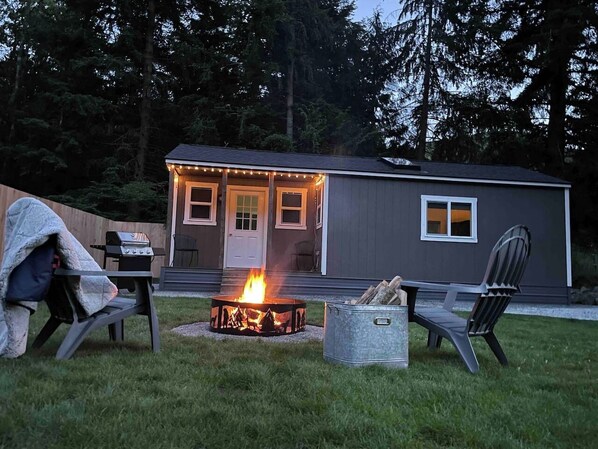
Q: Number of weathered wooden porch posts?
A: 3